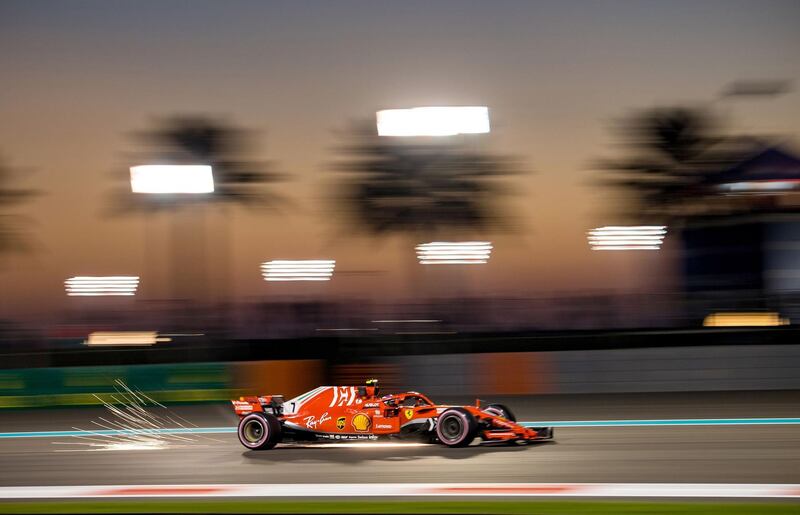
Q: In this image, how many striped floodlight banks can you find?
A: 4